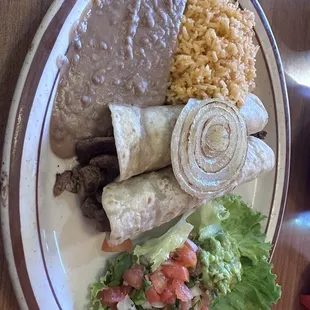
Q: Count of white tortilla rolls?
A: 2